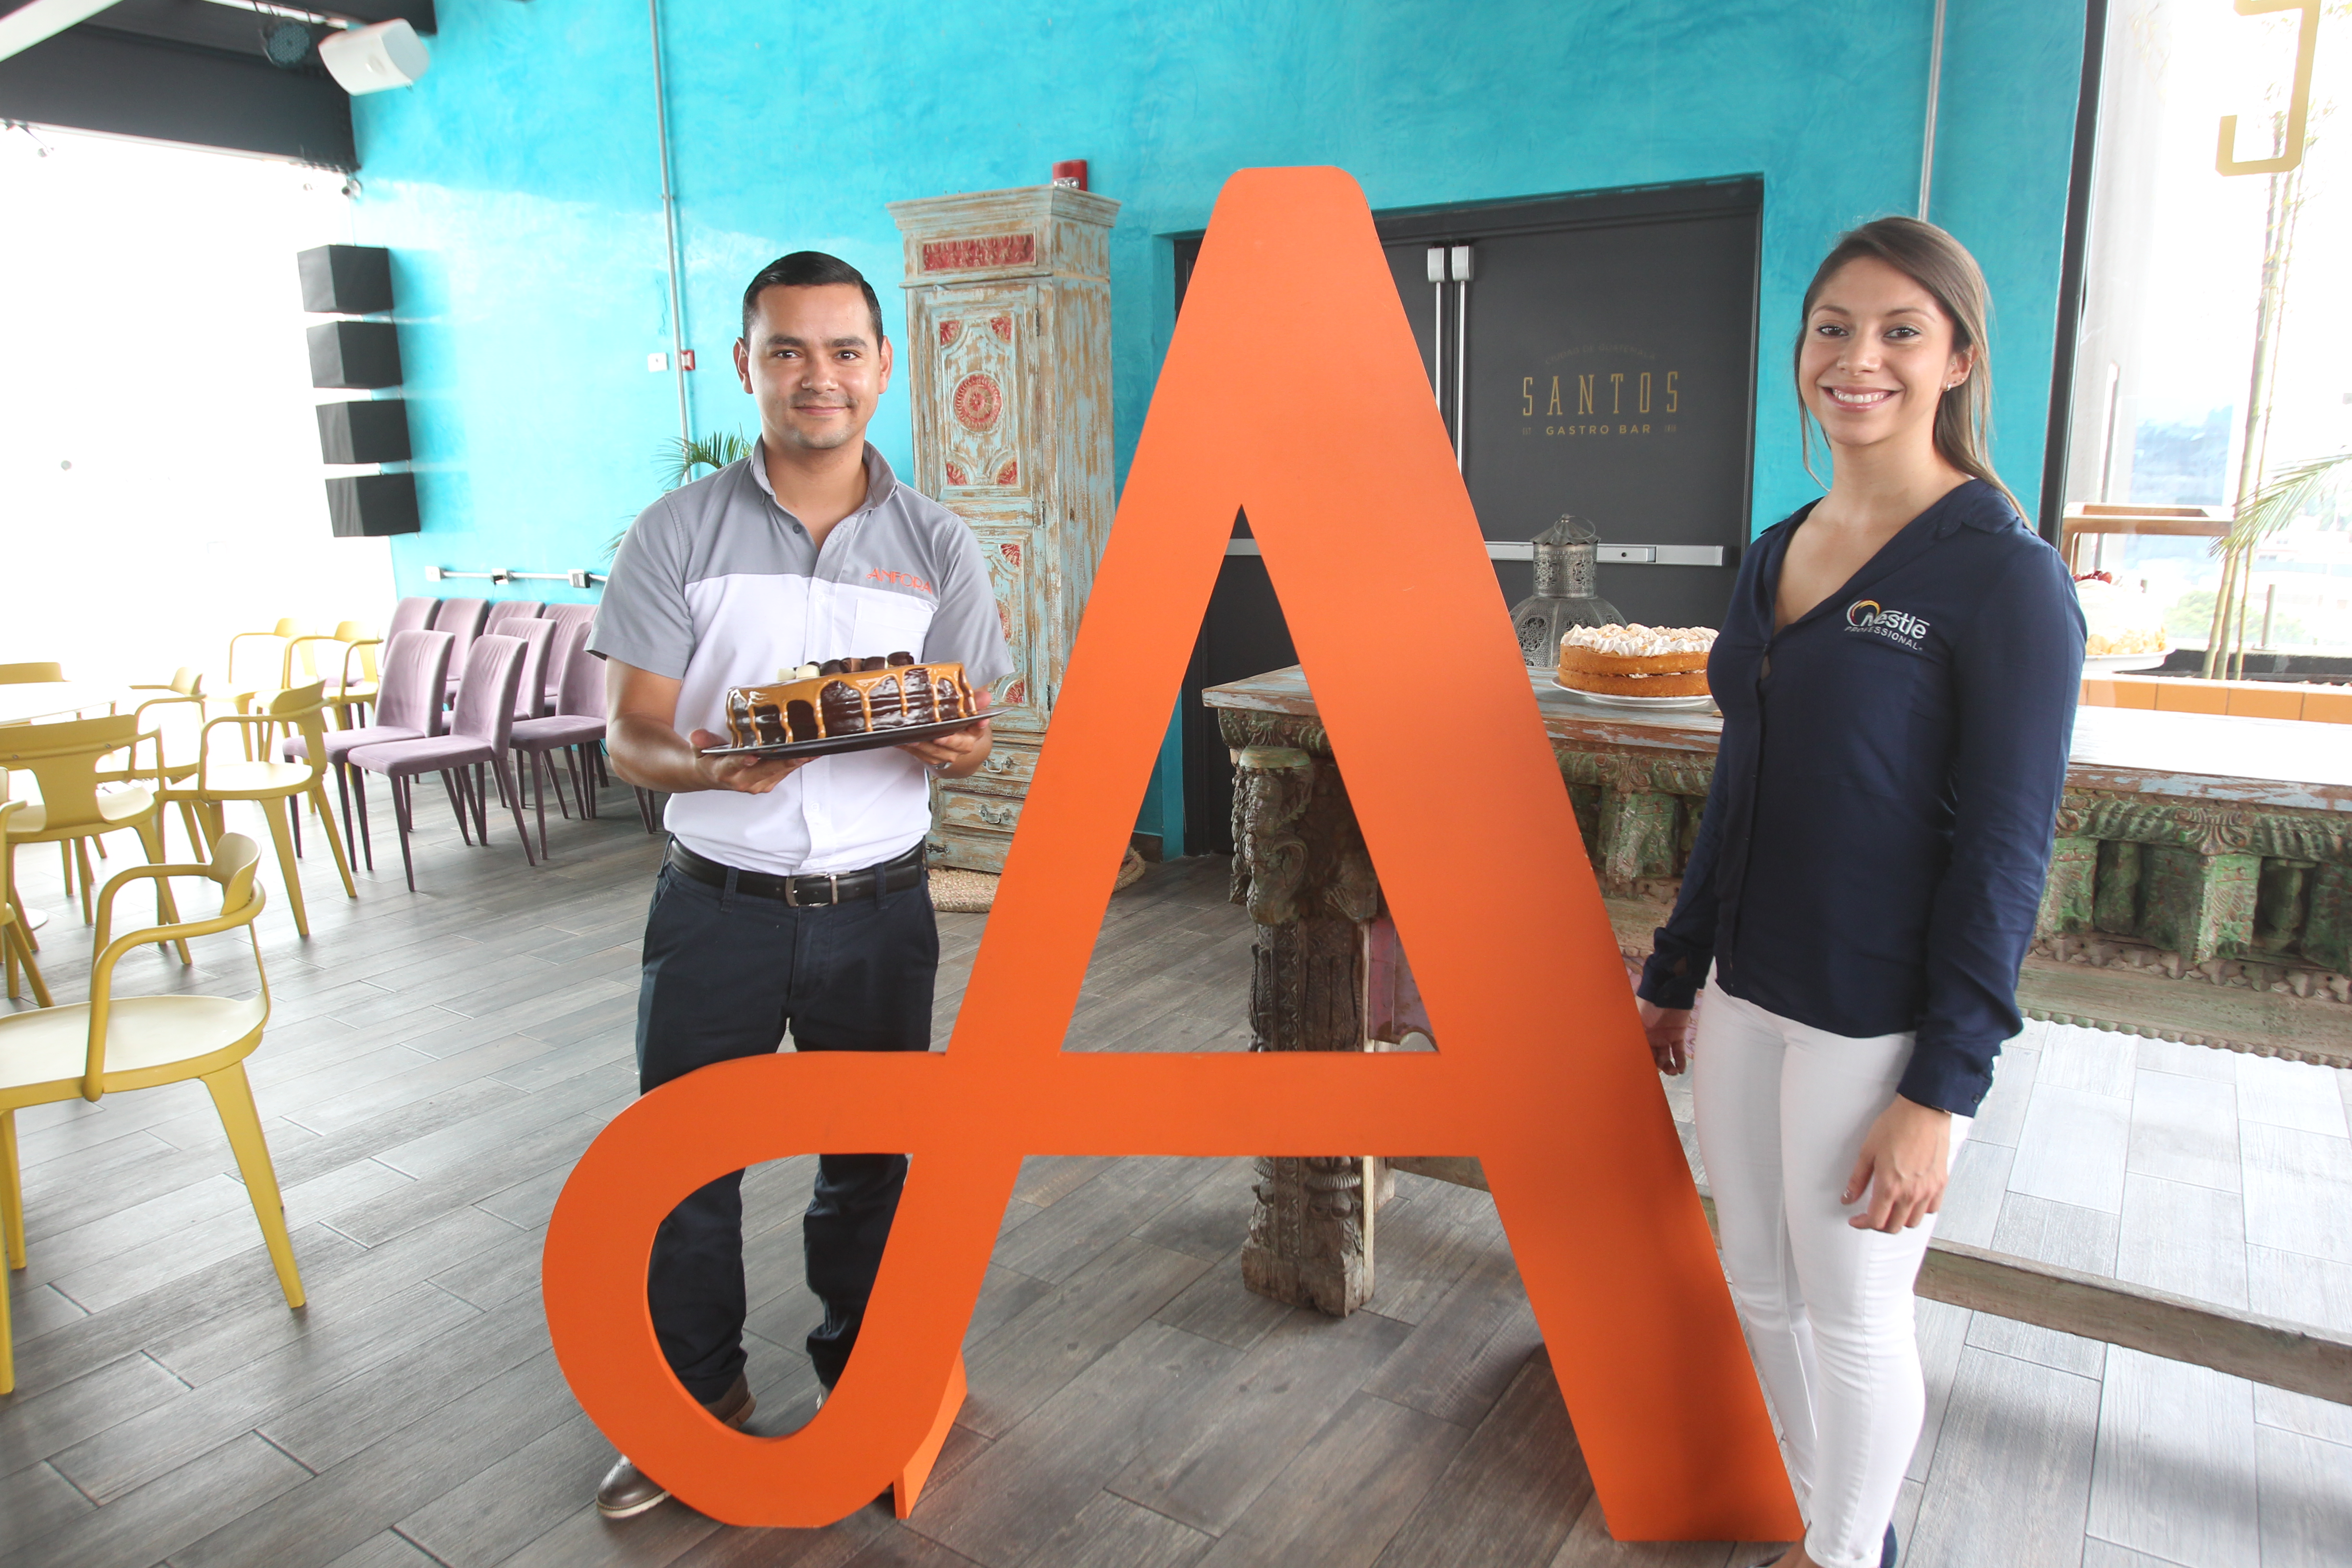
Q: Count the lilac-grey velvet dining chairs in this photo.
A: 8